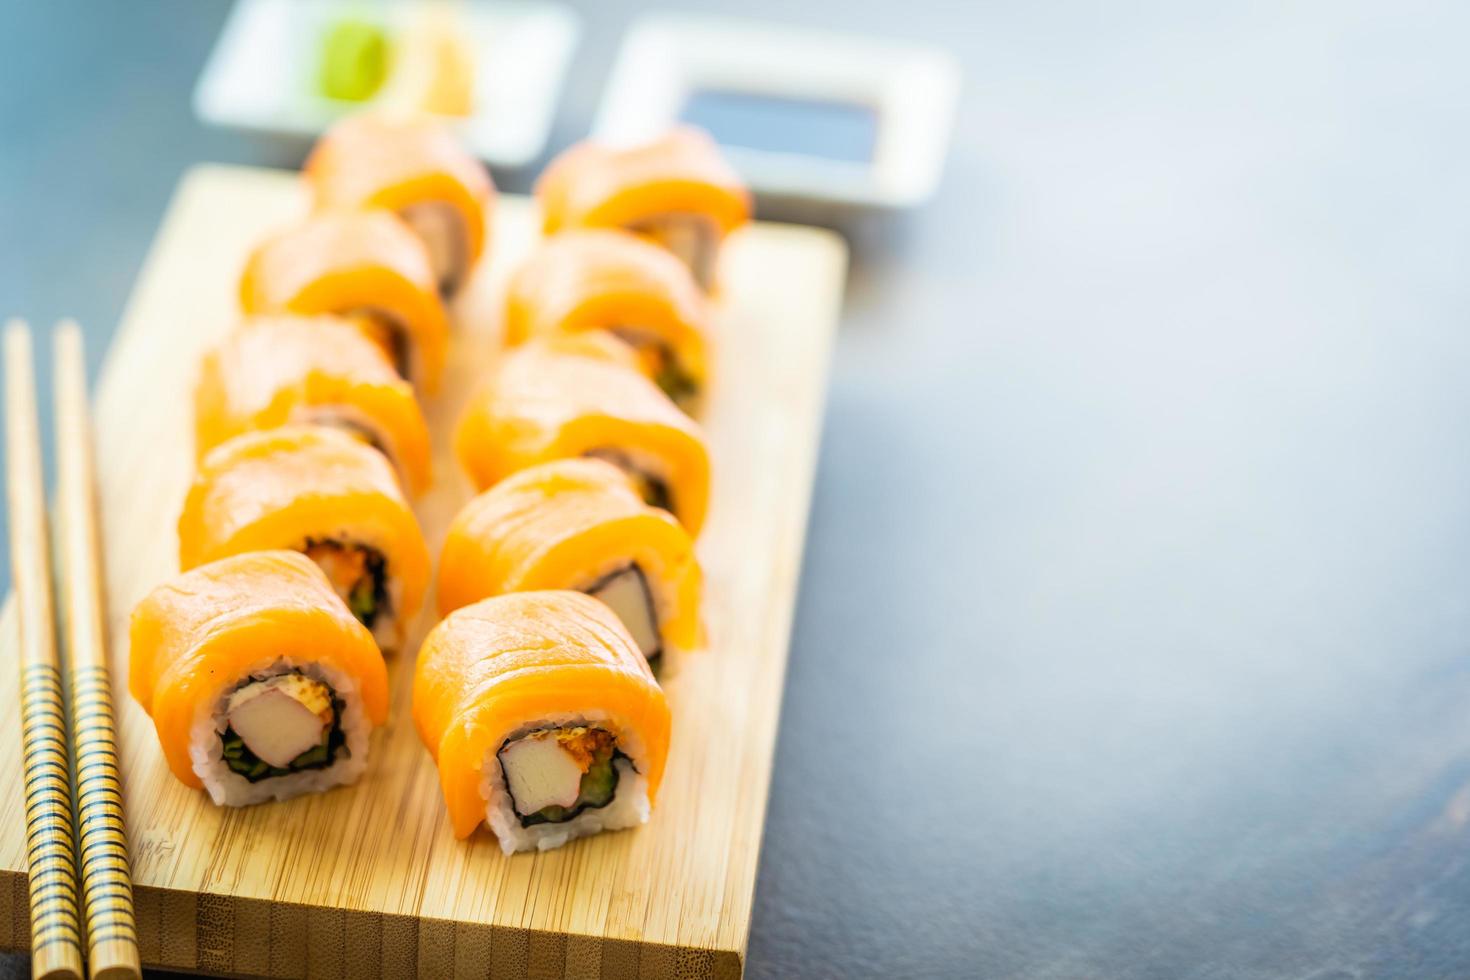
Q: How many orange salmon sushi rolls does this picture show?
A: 10